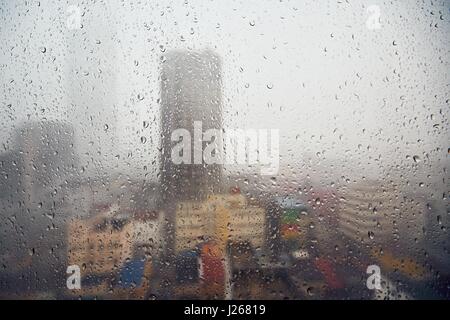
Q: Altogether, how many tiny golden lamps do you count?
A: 0